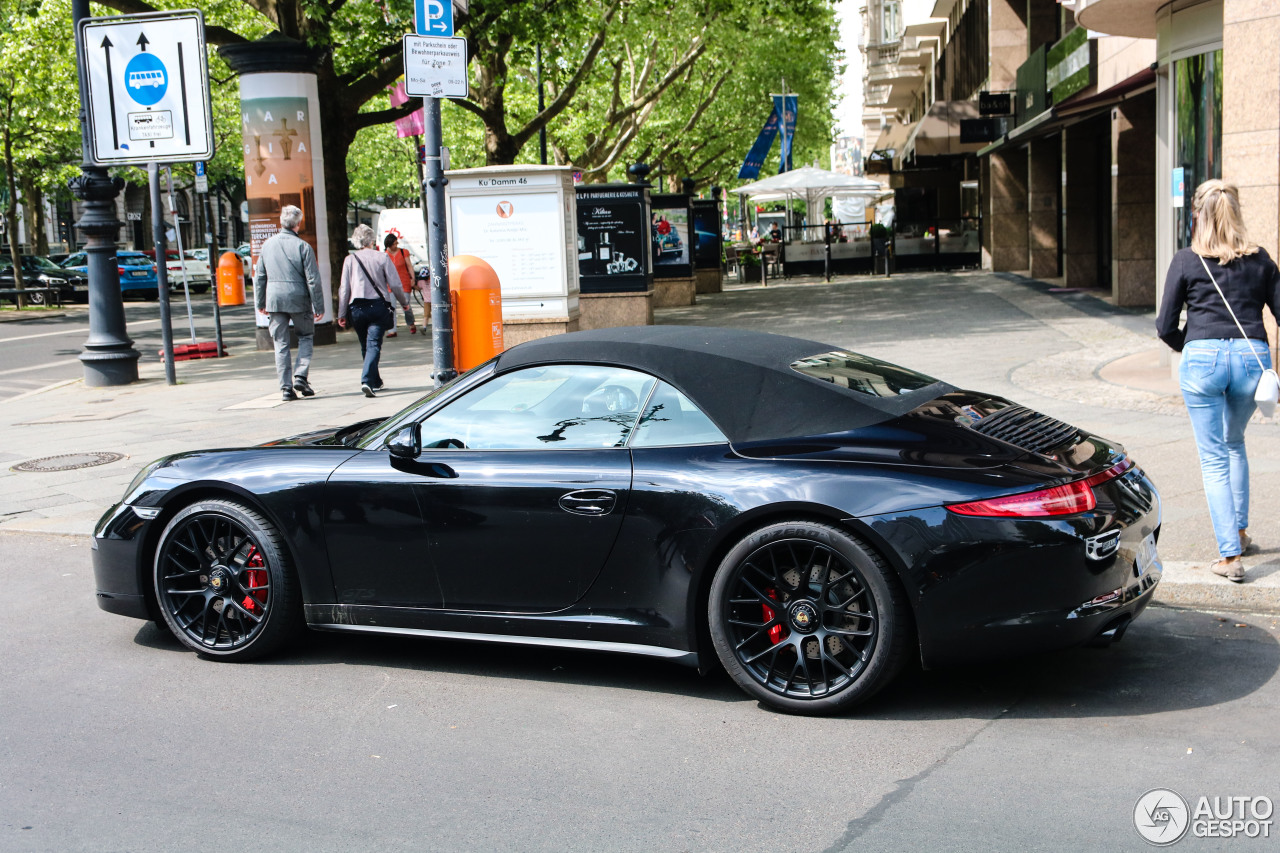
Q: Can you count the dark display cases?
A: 3